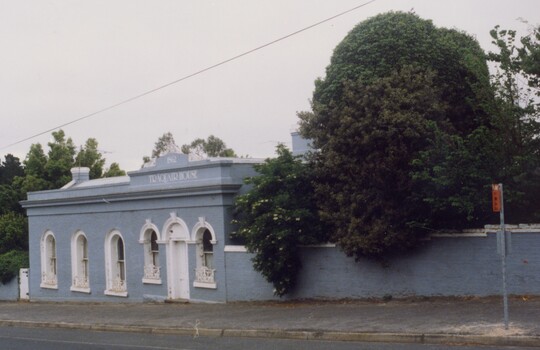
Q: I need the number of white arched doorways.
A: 1